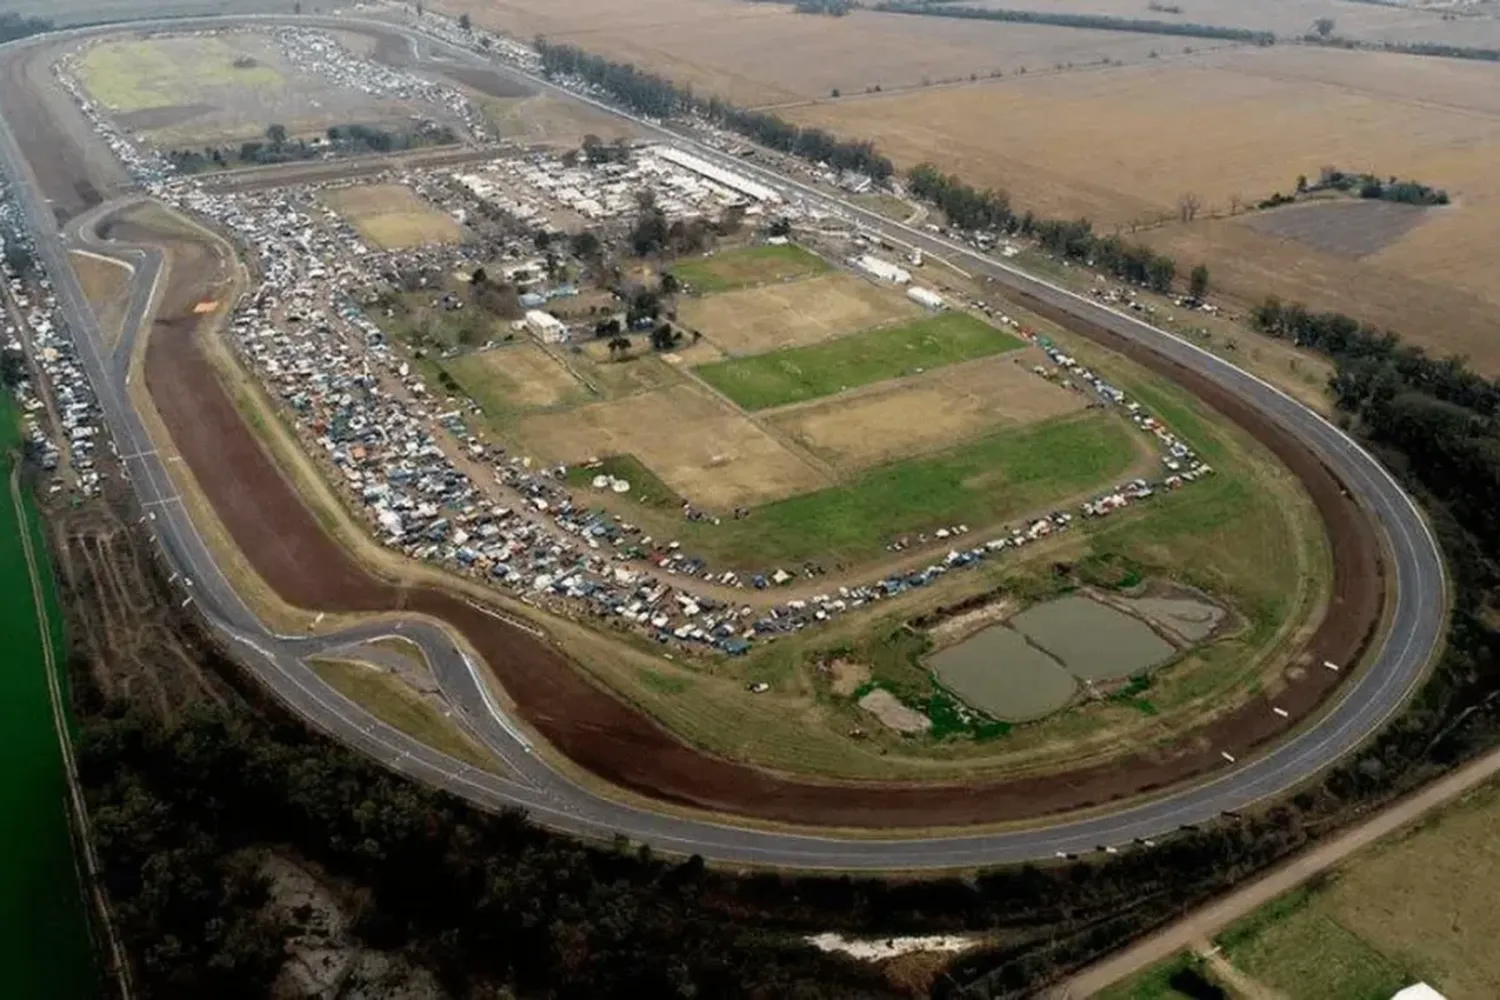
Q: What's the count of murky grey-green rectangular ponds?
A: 2